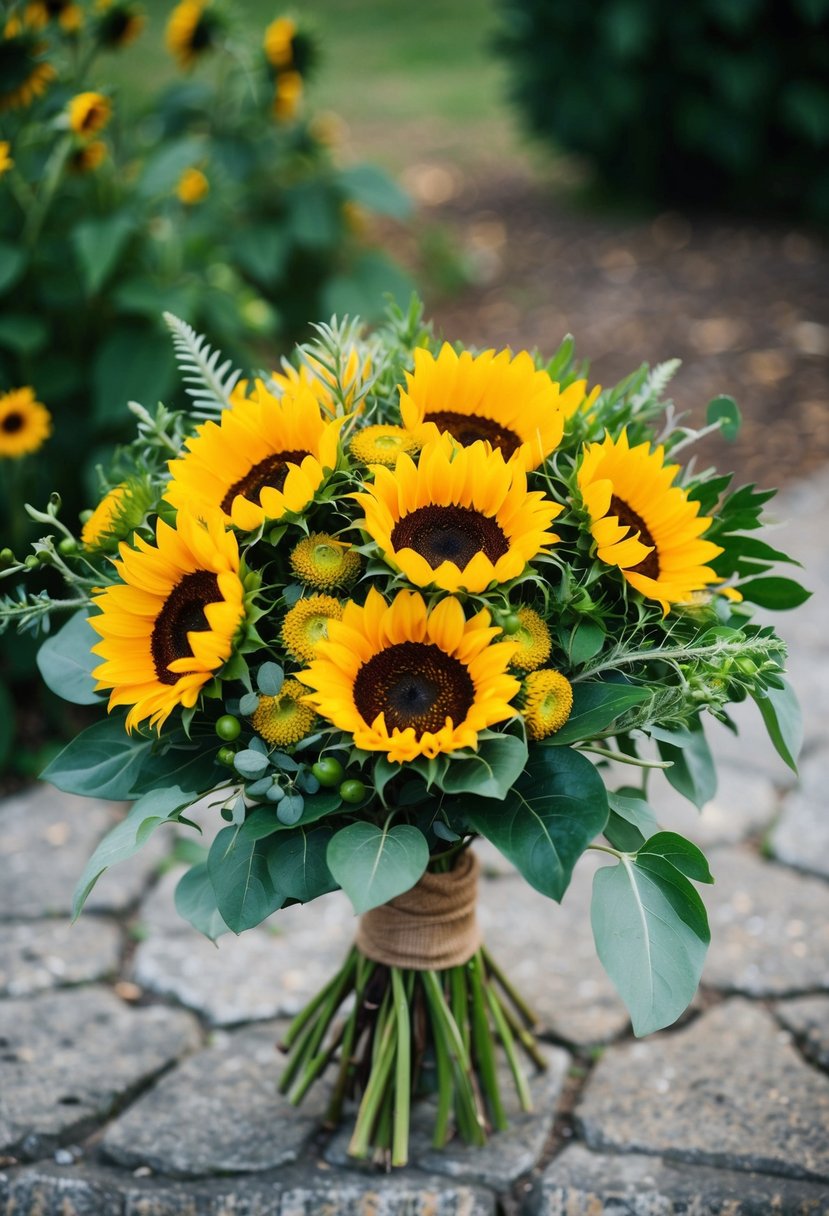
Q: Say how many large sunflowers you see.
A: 6